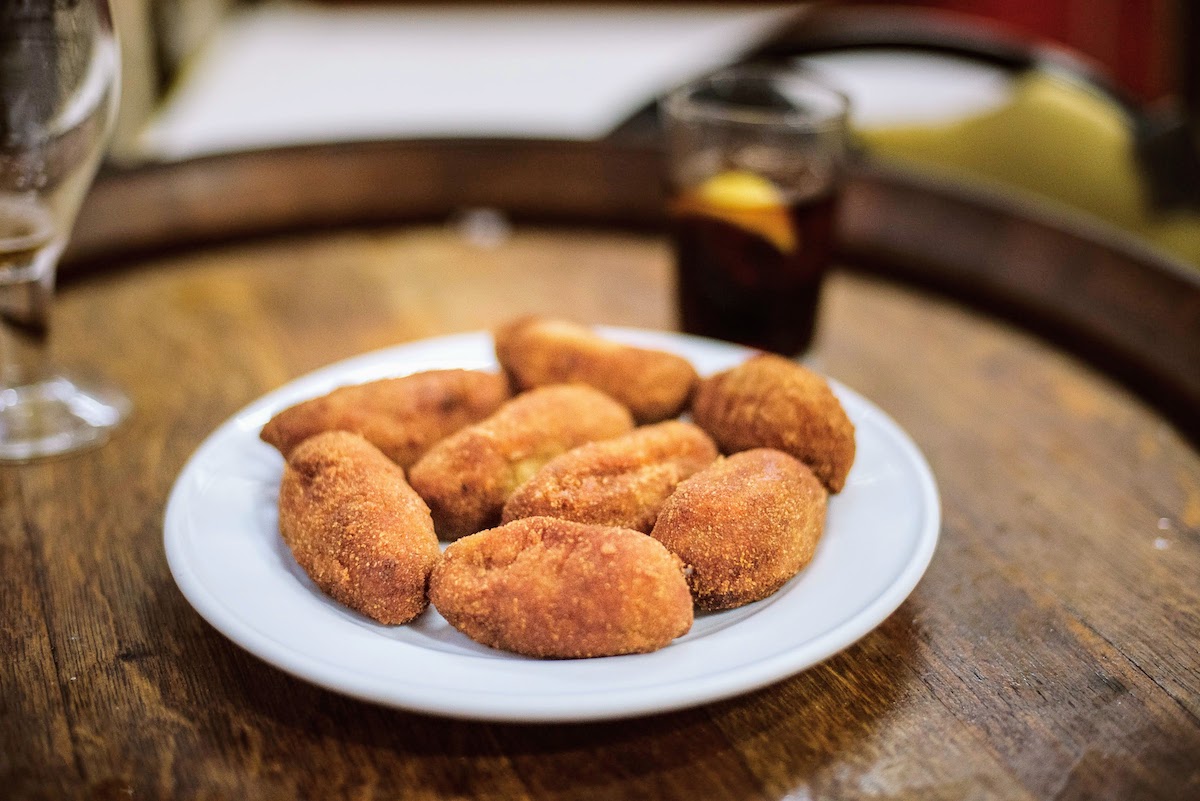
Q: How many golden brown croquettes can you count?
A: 8